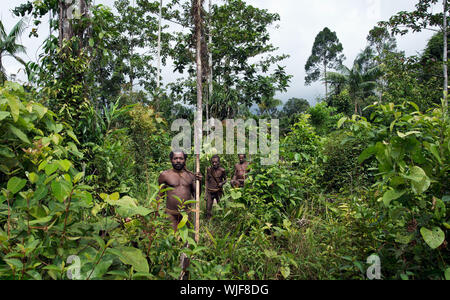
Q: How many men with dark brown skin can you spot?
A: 3